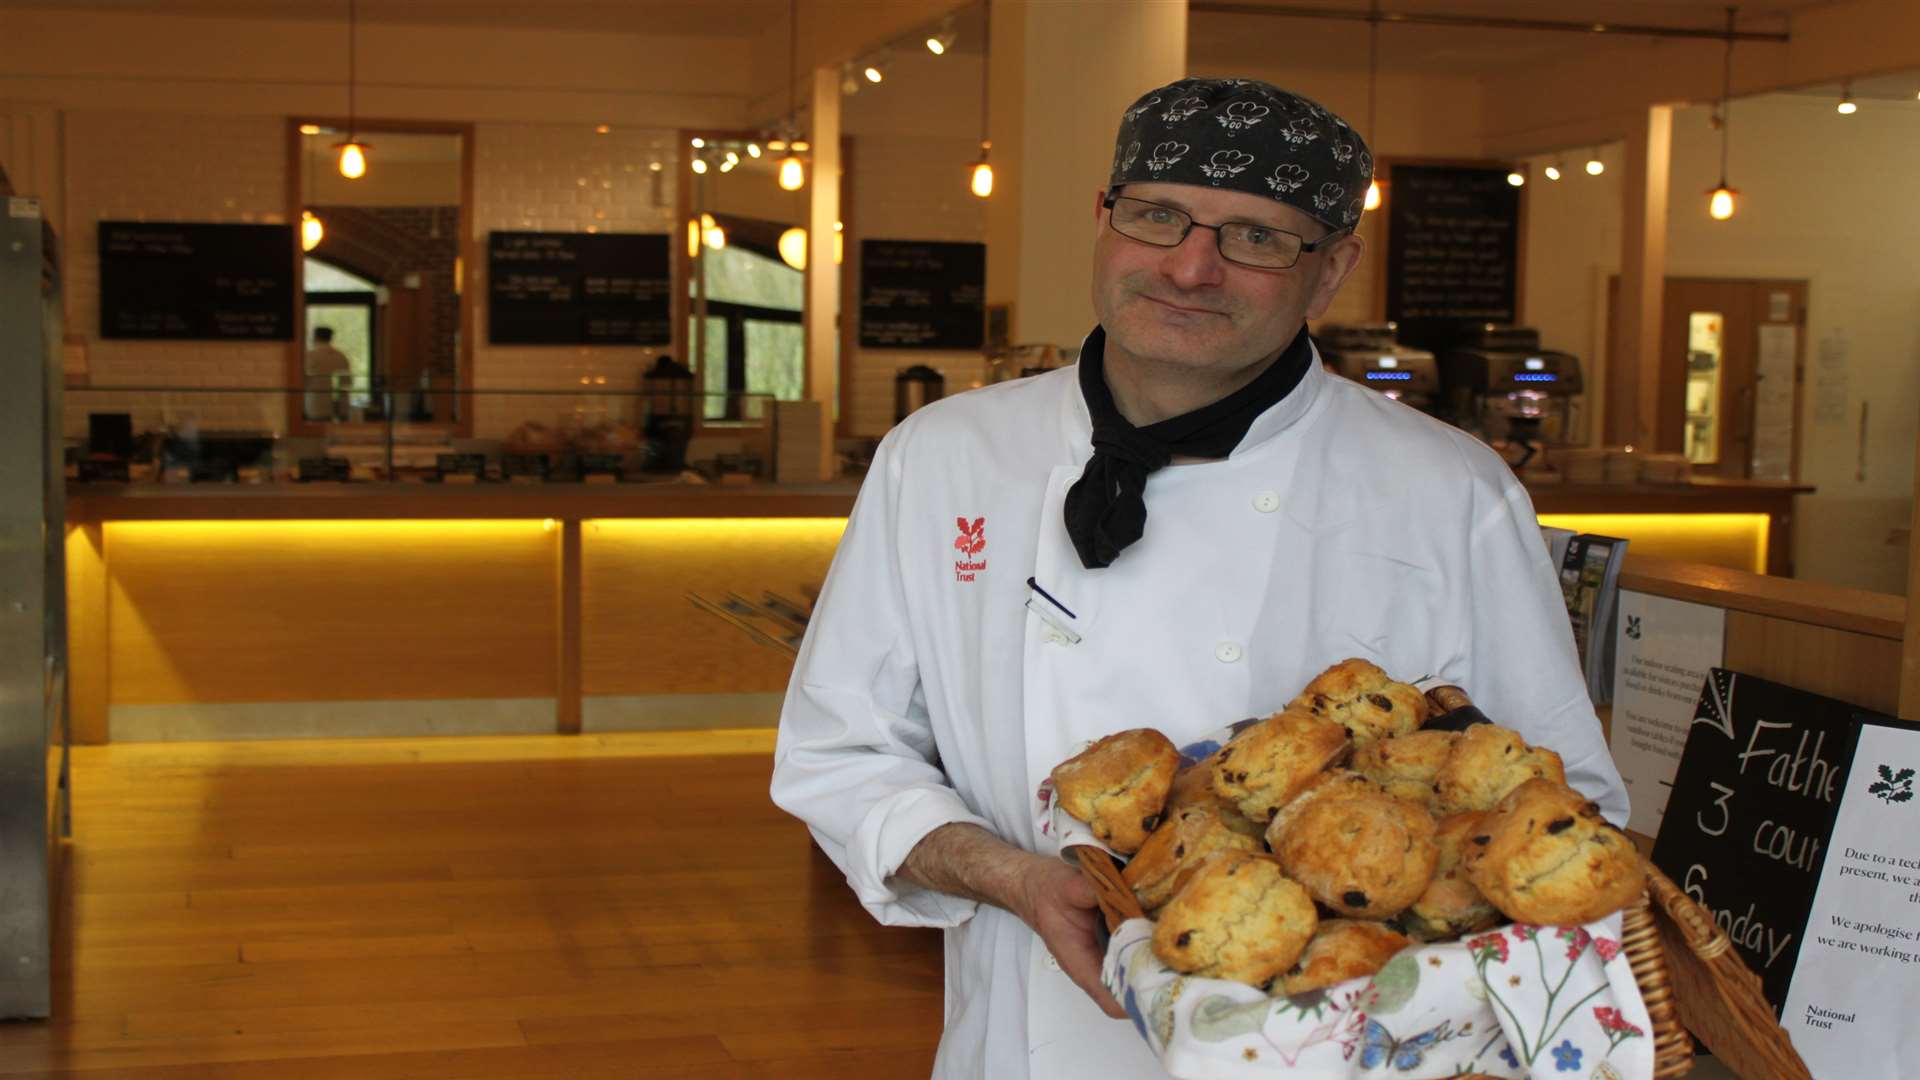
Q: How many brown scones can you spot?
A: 12